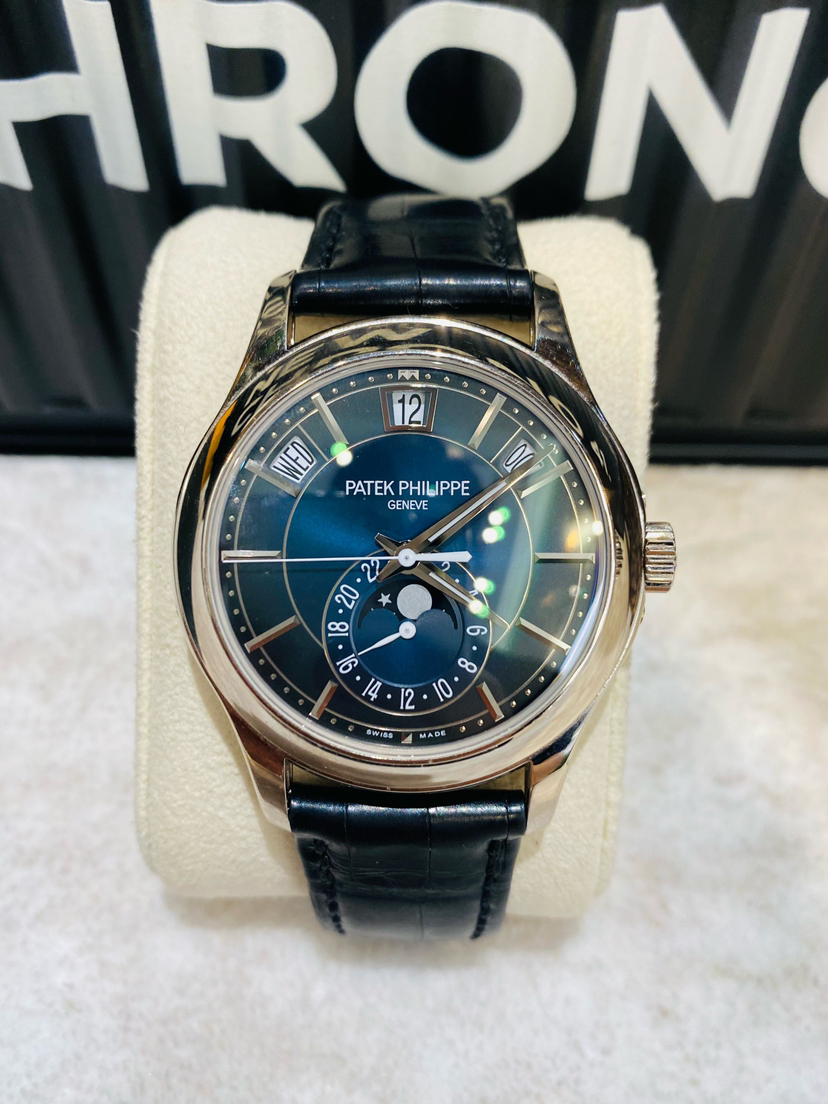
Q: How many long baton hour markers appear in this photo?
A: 10